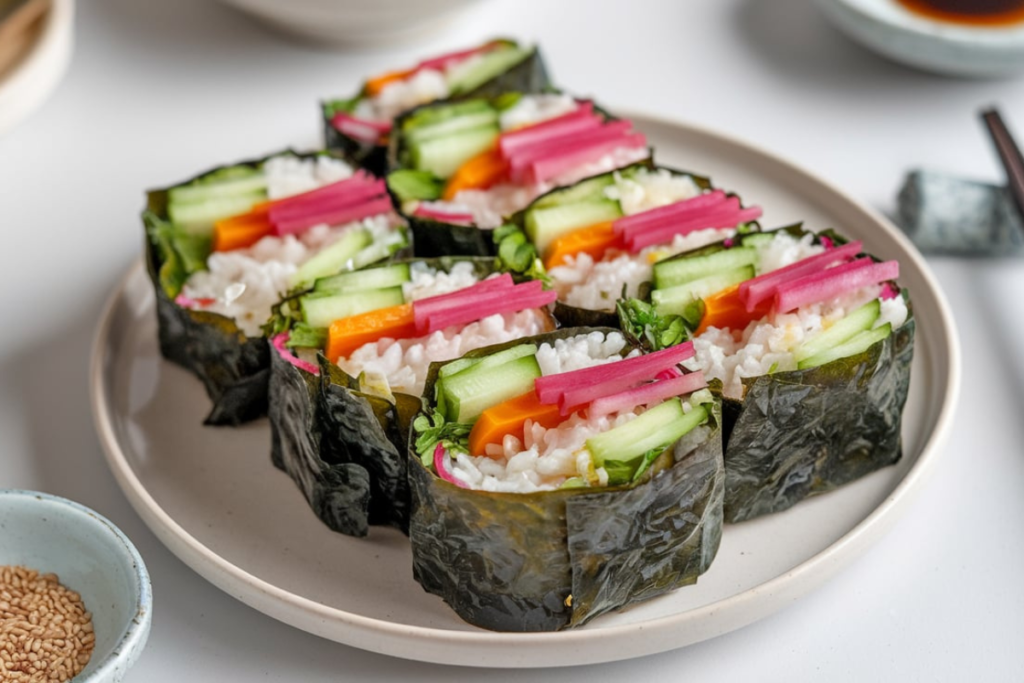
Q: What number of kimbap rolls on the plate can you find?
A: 7